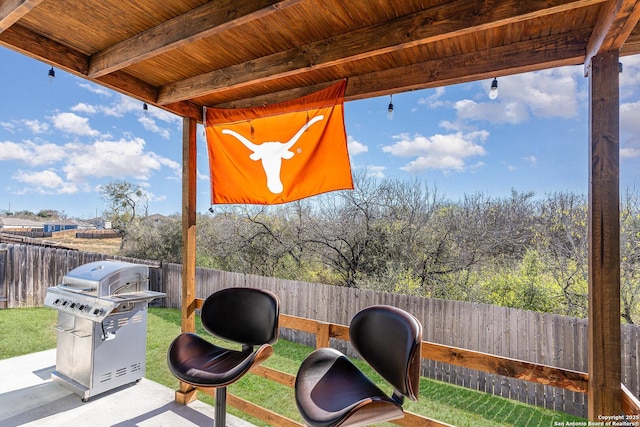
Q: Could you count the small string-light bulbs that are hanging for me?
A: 4